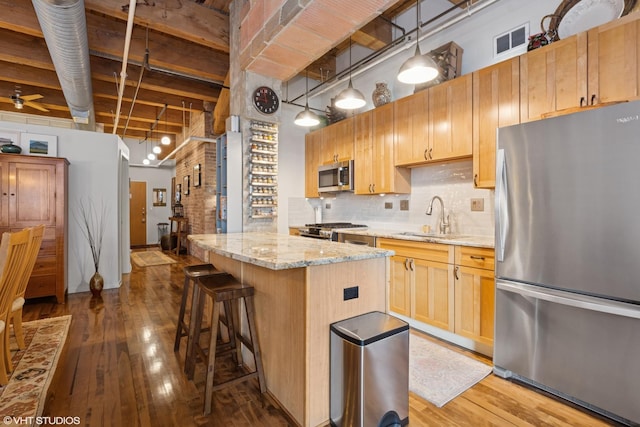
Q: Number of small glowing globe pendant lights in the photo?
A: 4